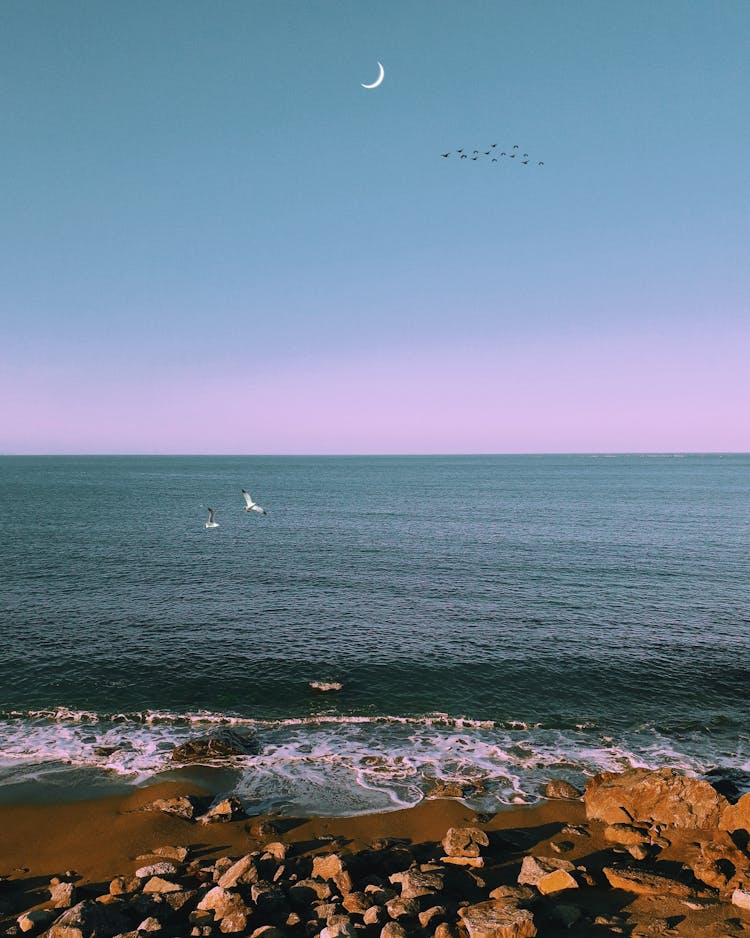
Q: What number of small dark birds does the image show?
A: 14